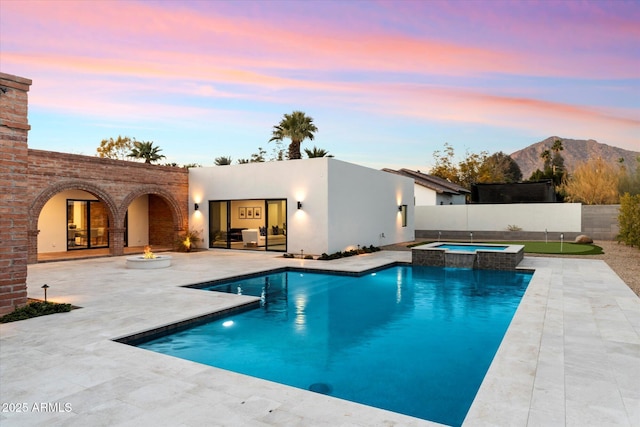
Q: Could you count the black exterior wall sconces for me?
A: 3